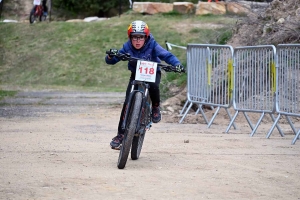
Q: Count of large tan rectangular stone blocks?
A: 4